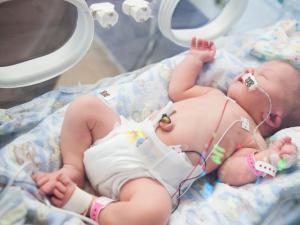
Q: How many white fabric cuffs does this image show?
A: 1